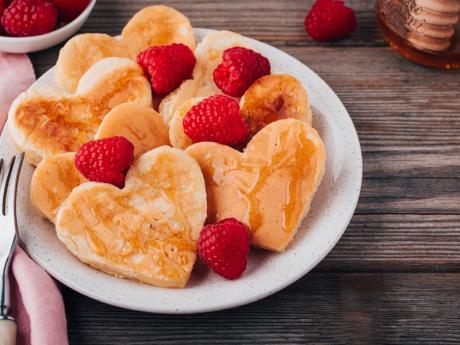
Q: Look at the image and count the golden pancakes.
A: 7